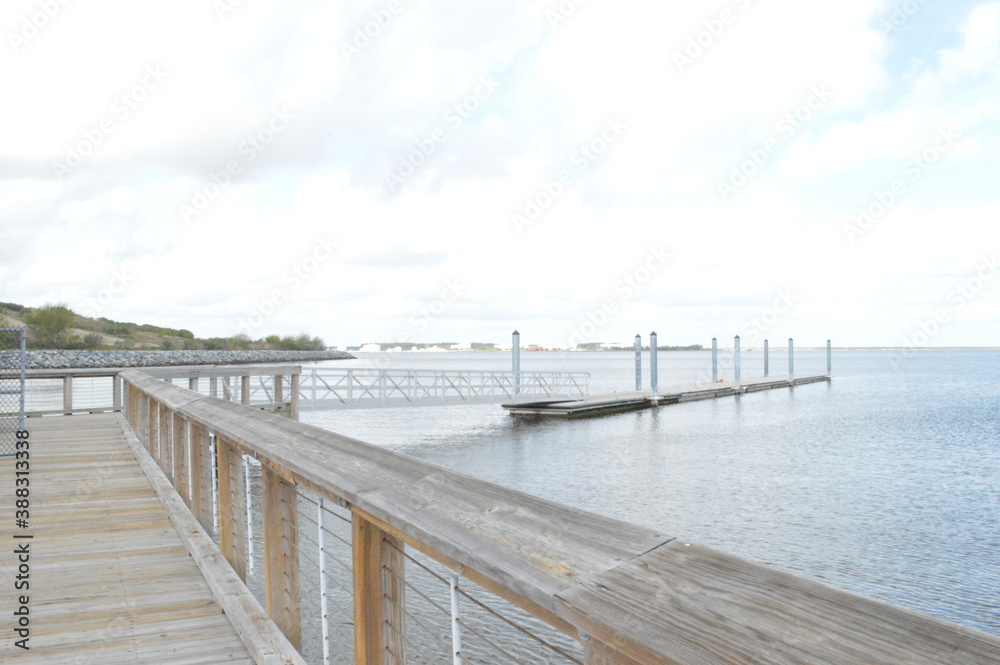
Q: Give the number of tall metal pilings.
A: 8